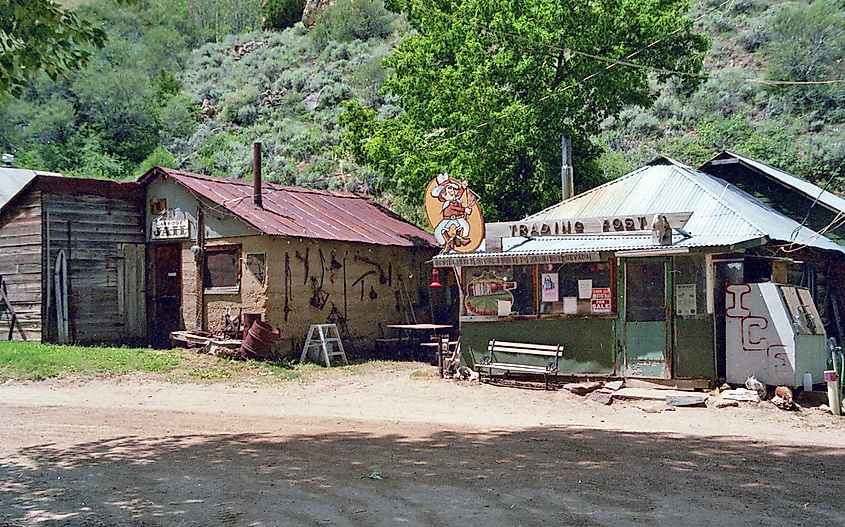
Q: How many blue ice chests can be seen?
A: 0